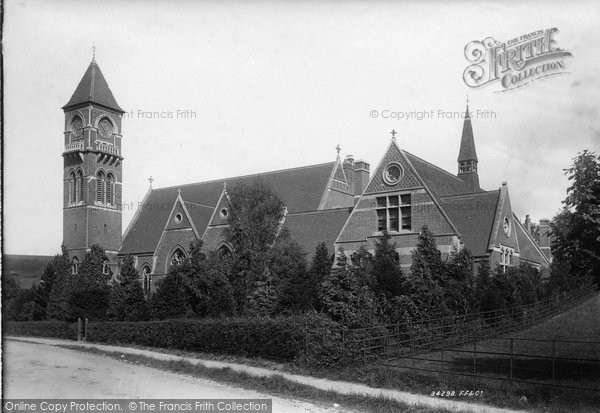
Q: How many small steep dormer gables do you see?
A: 2